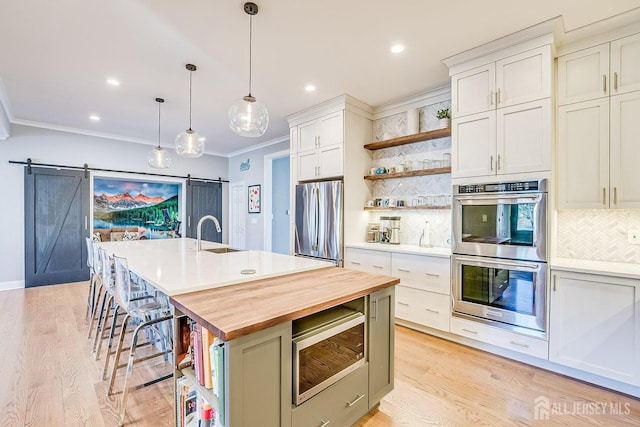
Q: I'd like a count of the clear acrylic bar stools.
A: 4